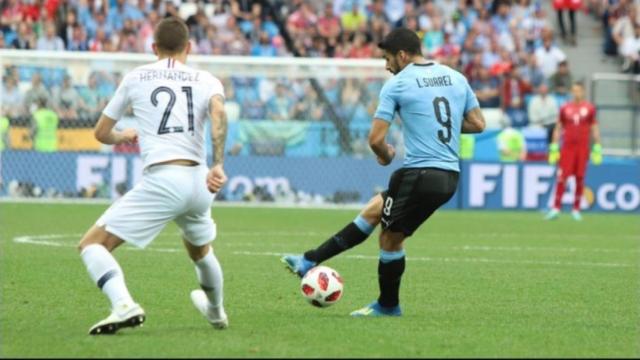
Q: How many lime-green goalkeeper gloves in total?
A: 2